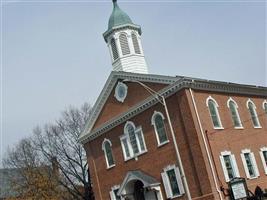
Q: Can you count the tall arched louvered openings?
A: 3